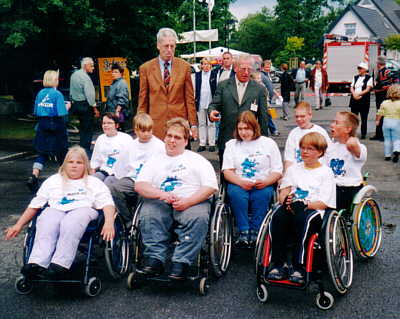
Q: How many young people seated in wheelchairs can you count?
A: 8